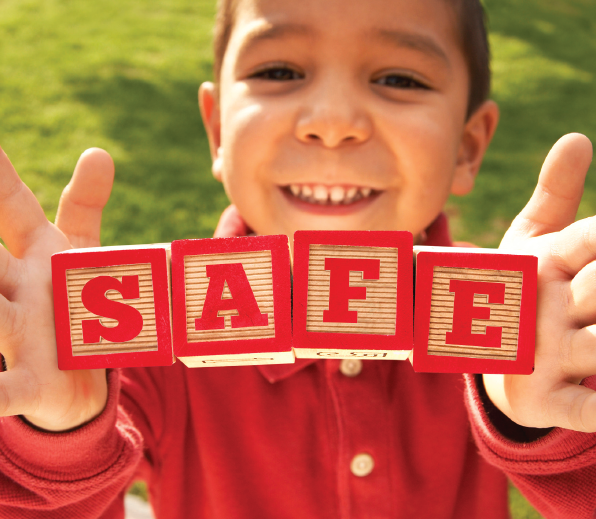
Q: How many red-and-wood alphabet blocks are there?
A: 4